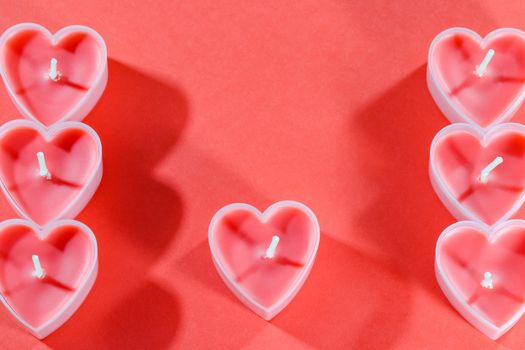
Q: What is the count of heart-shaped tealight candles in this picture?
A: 7